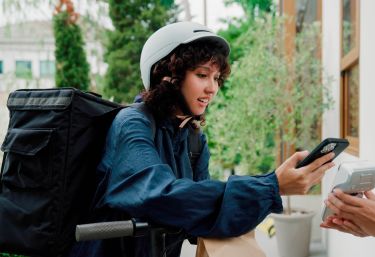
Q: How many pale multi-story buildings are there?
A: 1